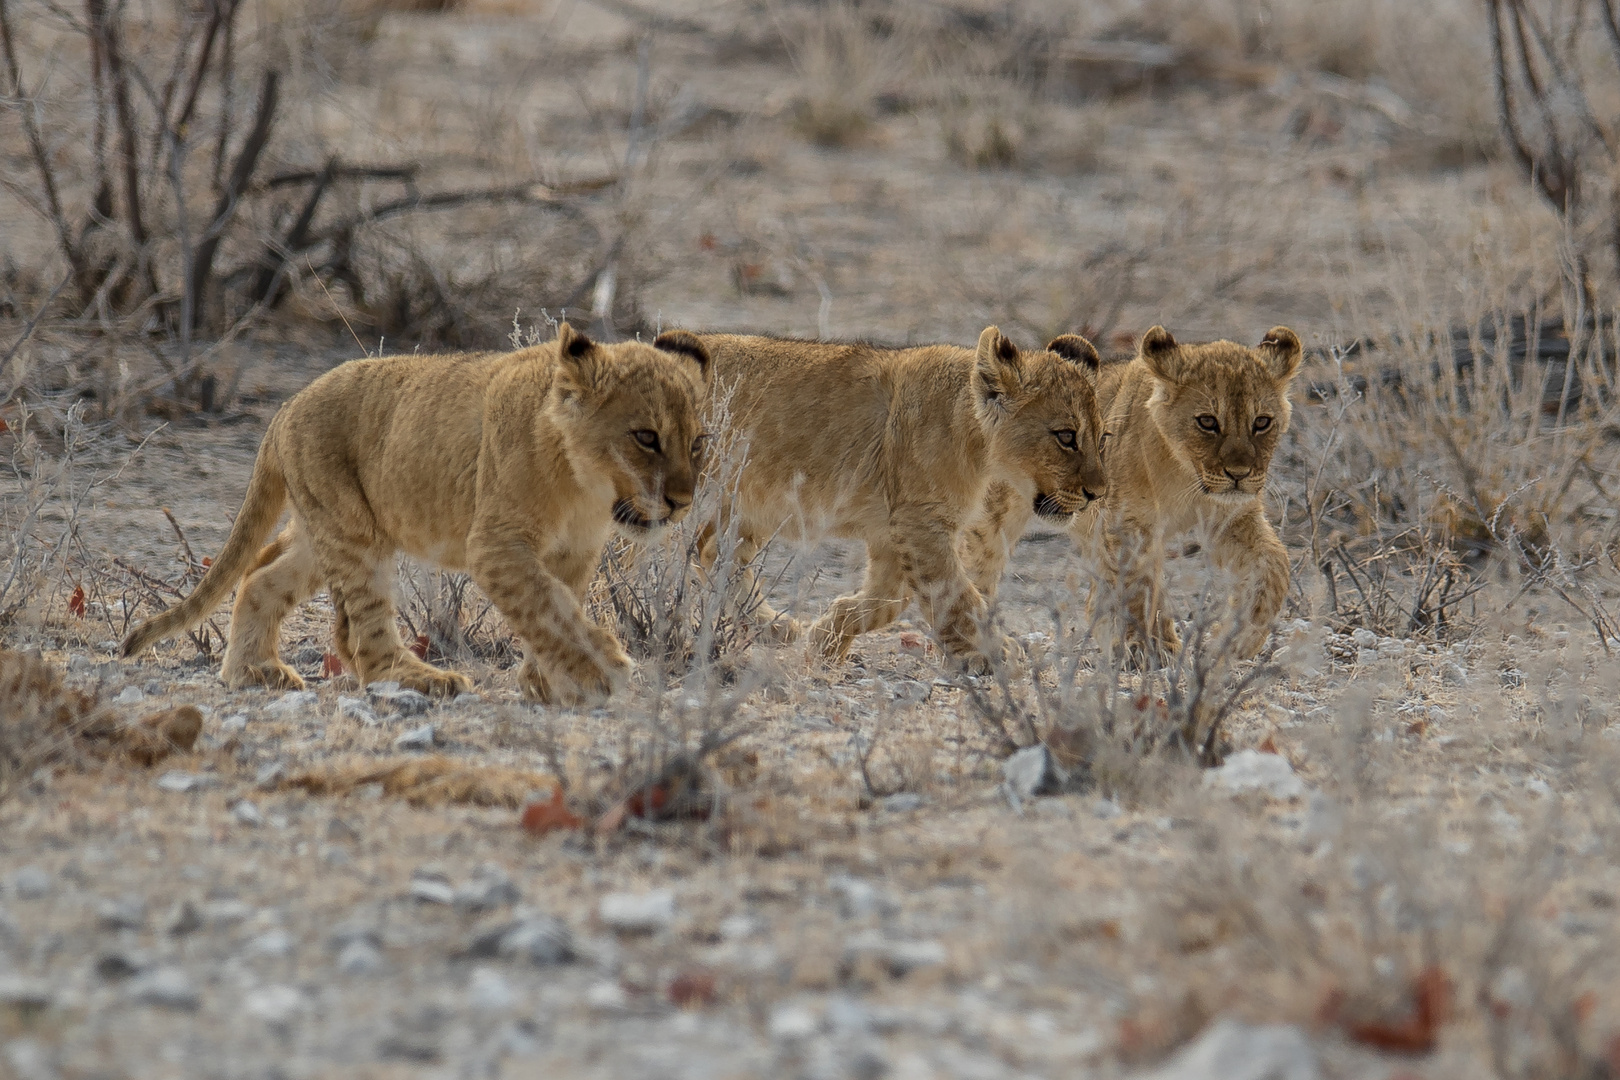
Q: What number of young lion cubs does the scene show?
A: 3